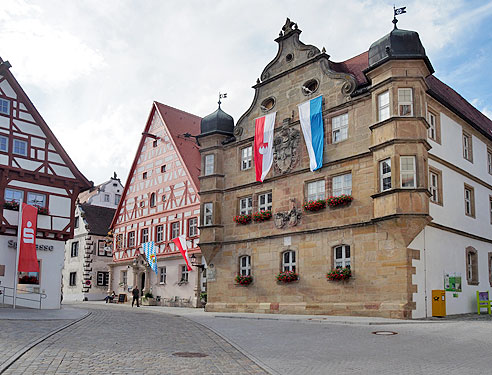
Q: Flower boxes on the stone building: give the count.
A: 7